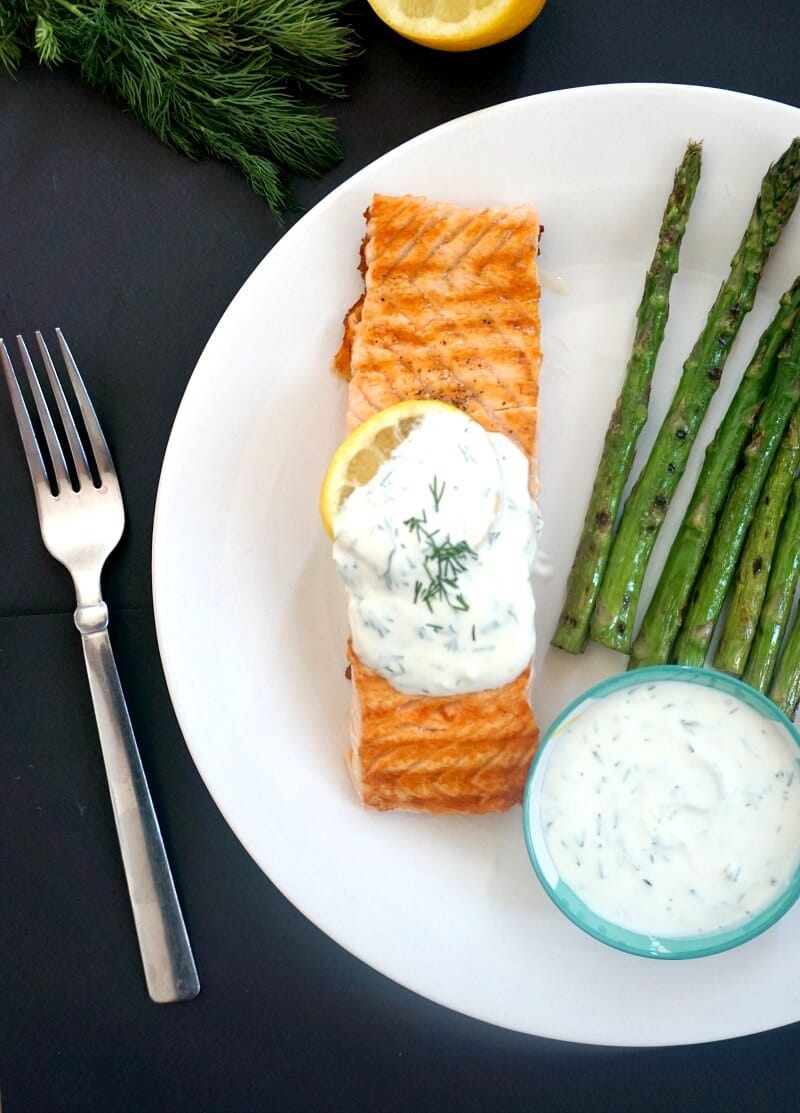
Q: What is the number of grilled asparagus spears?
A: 7